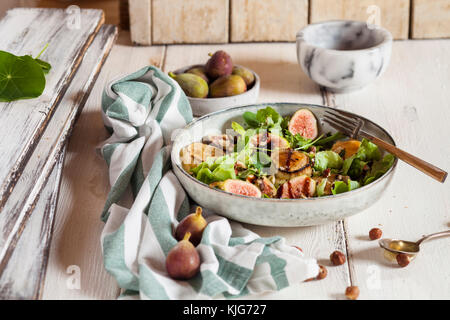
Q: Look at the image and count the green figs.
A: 4